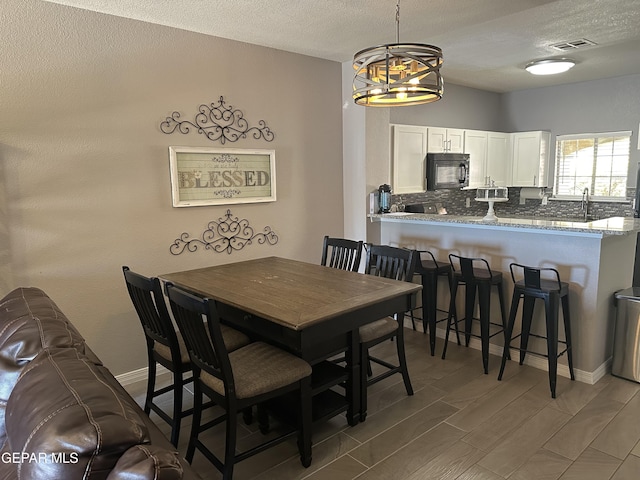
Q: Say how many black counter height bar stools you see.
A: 3